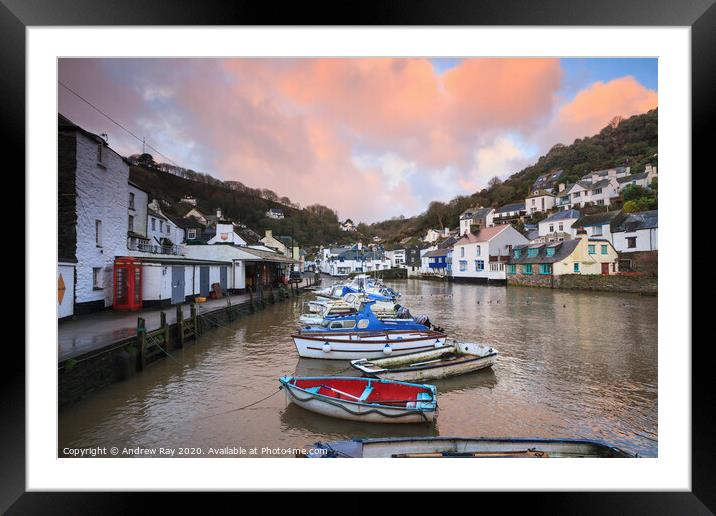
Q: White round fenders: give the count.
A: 3